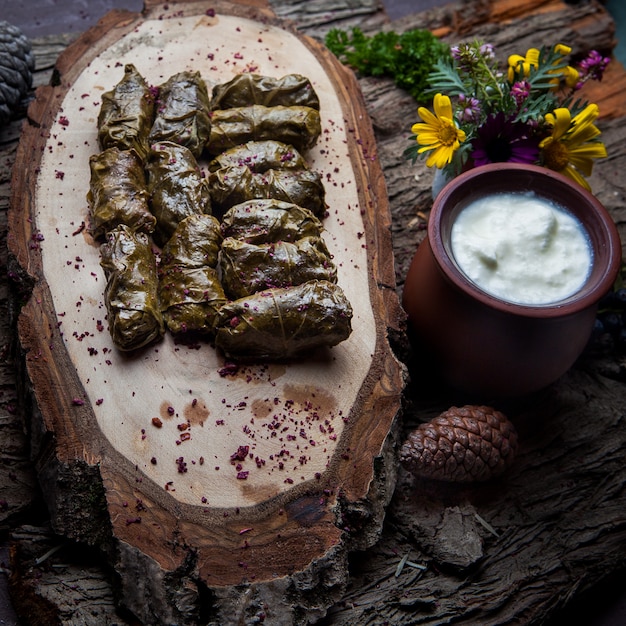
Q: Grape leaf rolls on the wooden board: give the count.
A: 13